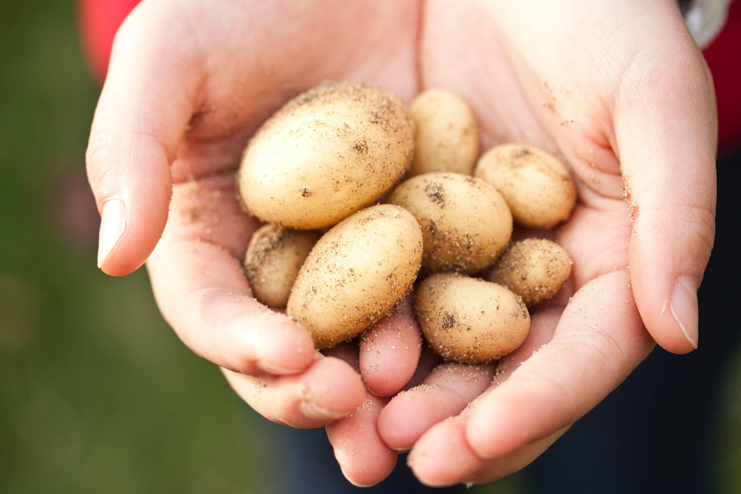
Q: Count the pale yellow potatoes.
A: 8